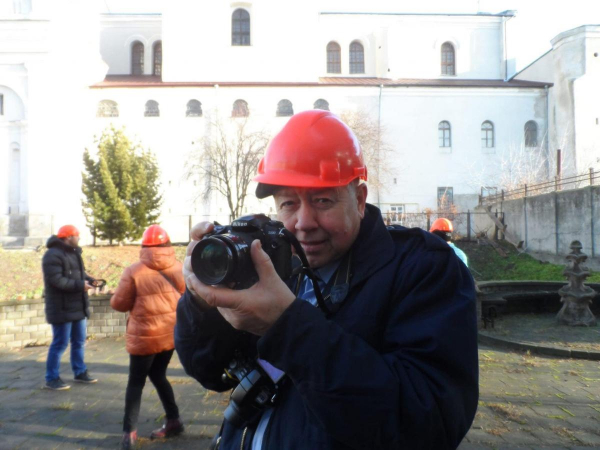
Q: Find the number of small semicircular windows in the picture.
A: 6